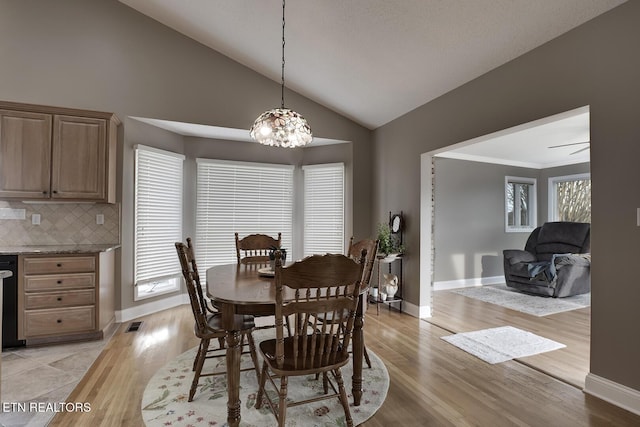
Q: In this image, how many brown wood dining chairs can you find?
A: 4